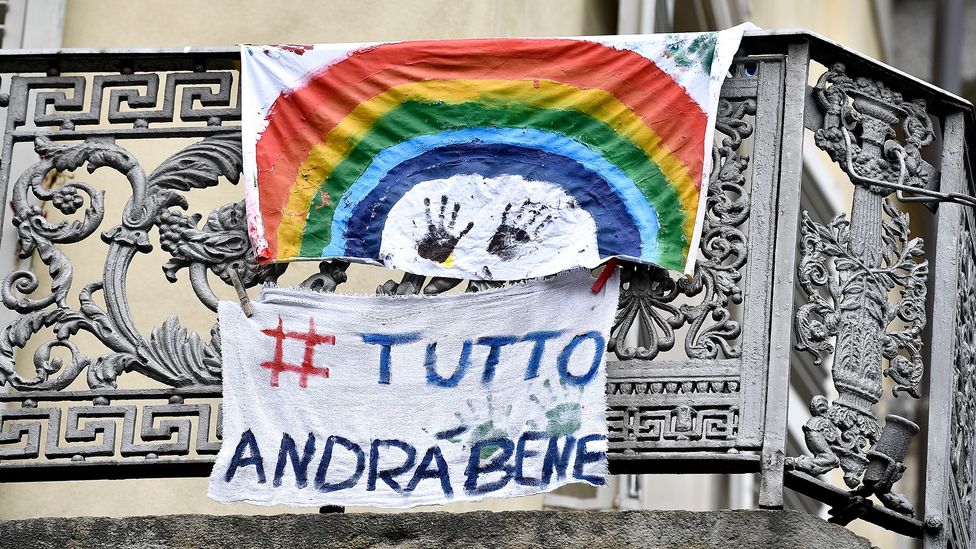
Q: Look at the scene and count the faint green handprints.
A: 2